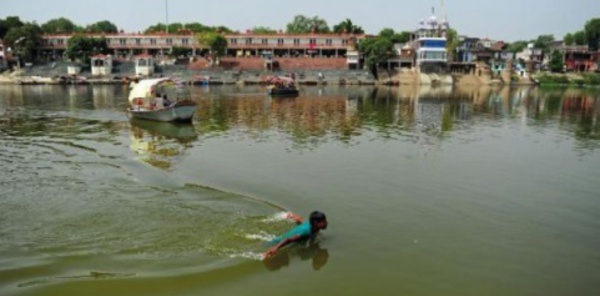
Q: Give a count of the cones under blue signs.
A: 0